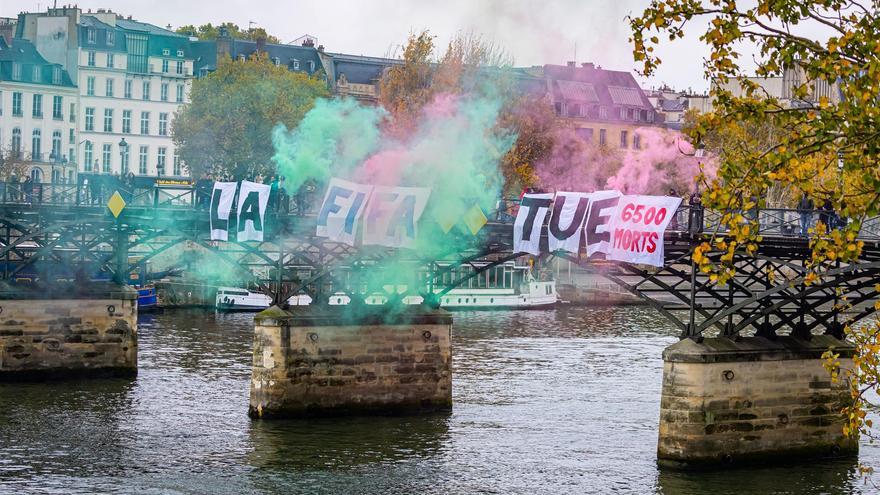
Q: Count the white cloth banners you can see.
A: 8